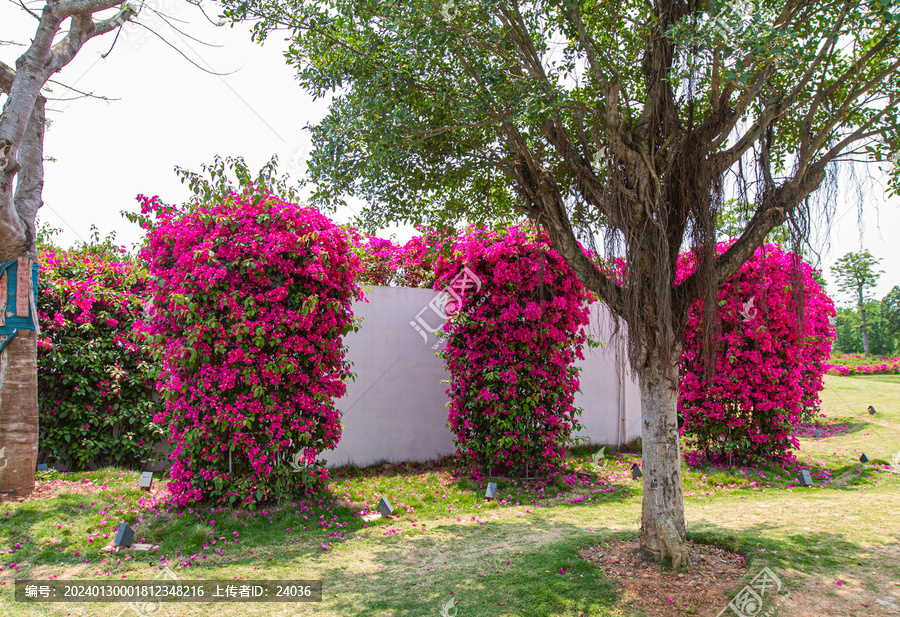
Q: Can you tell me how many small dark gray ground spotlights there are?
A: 10